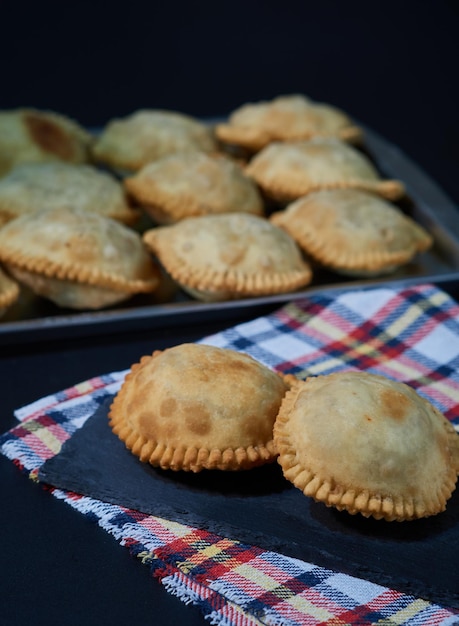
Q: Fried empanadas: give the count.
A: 12